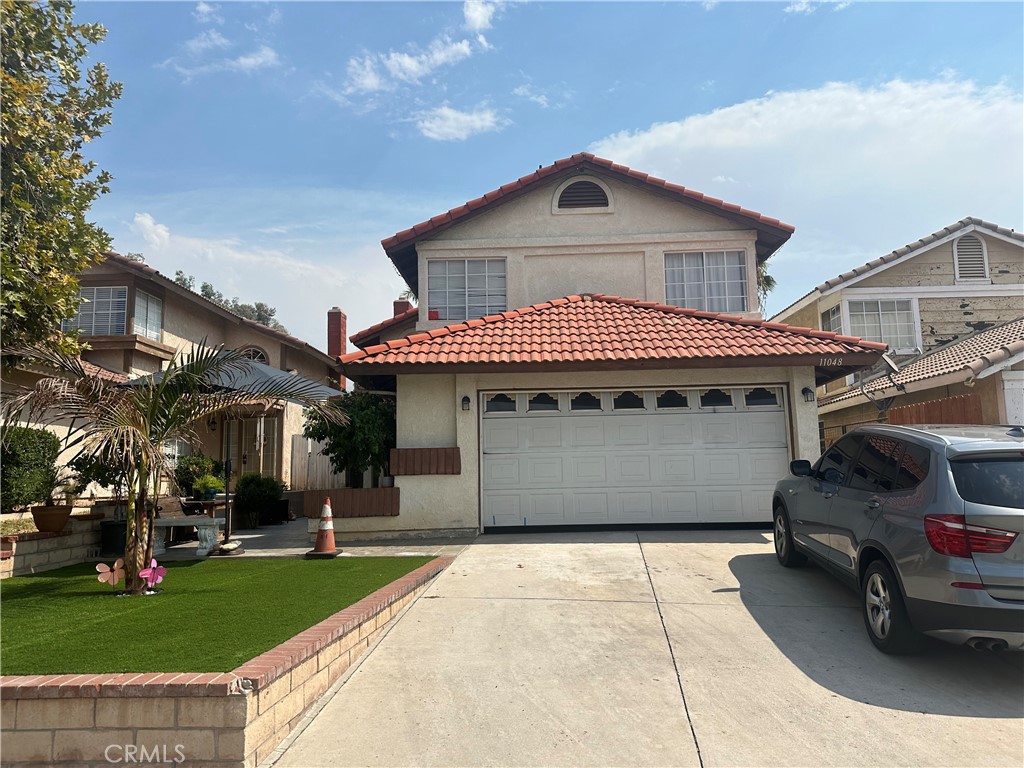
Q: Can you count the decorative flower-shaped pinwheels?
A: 2